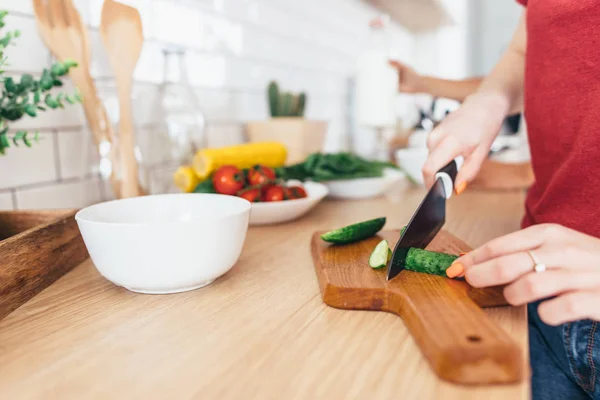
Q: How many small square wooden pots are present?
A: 1